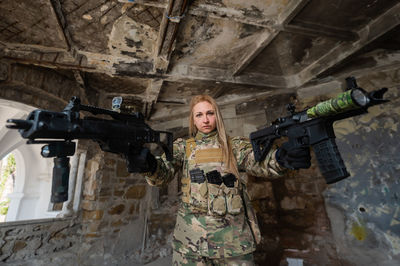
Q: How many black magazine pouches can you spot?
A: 3